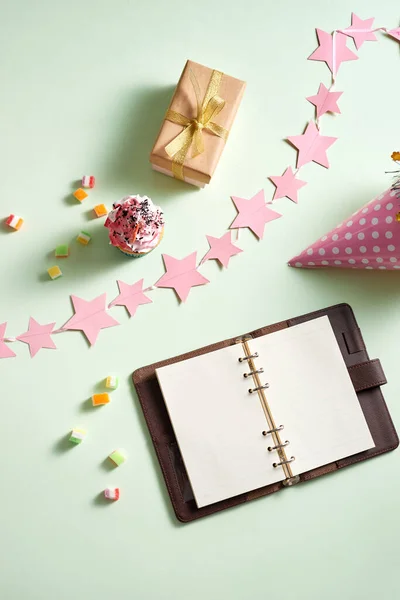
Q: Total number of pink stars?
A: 13